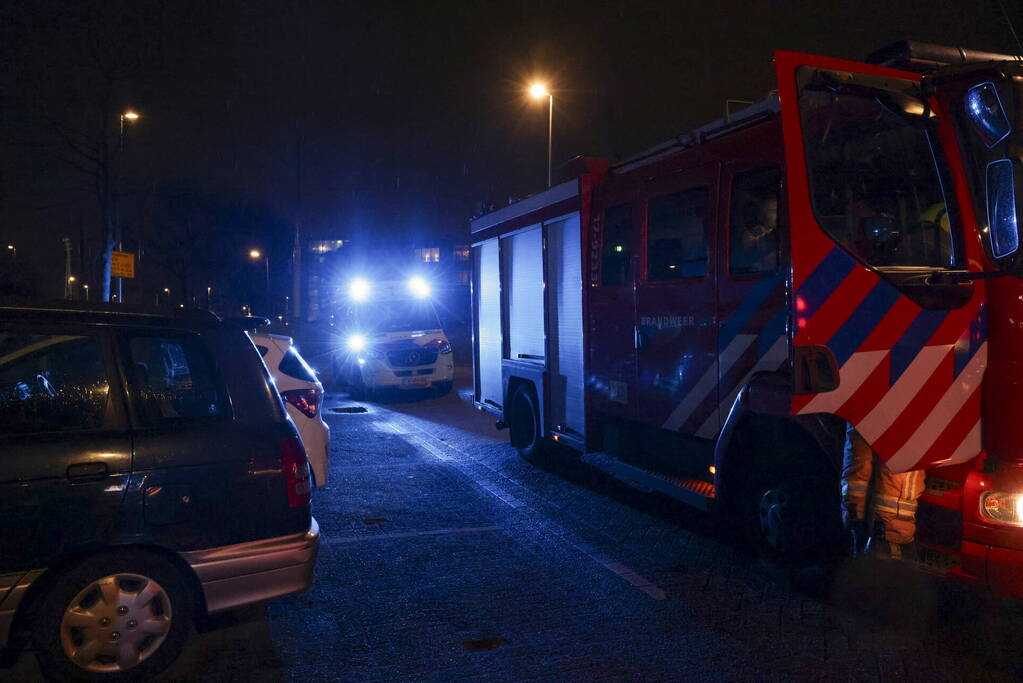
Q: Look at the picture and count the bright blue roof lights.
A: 2